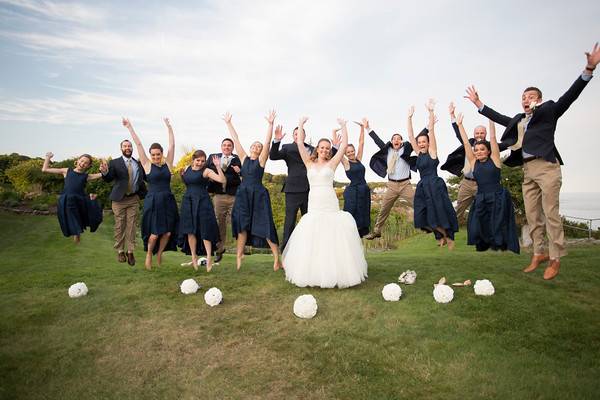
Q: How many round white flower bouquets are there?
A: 7